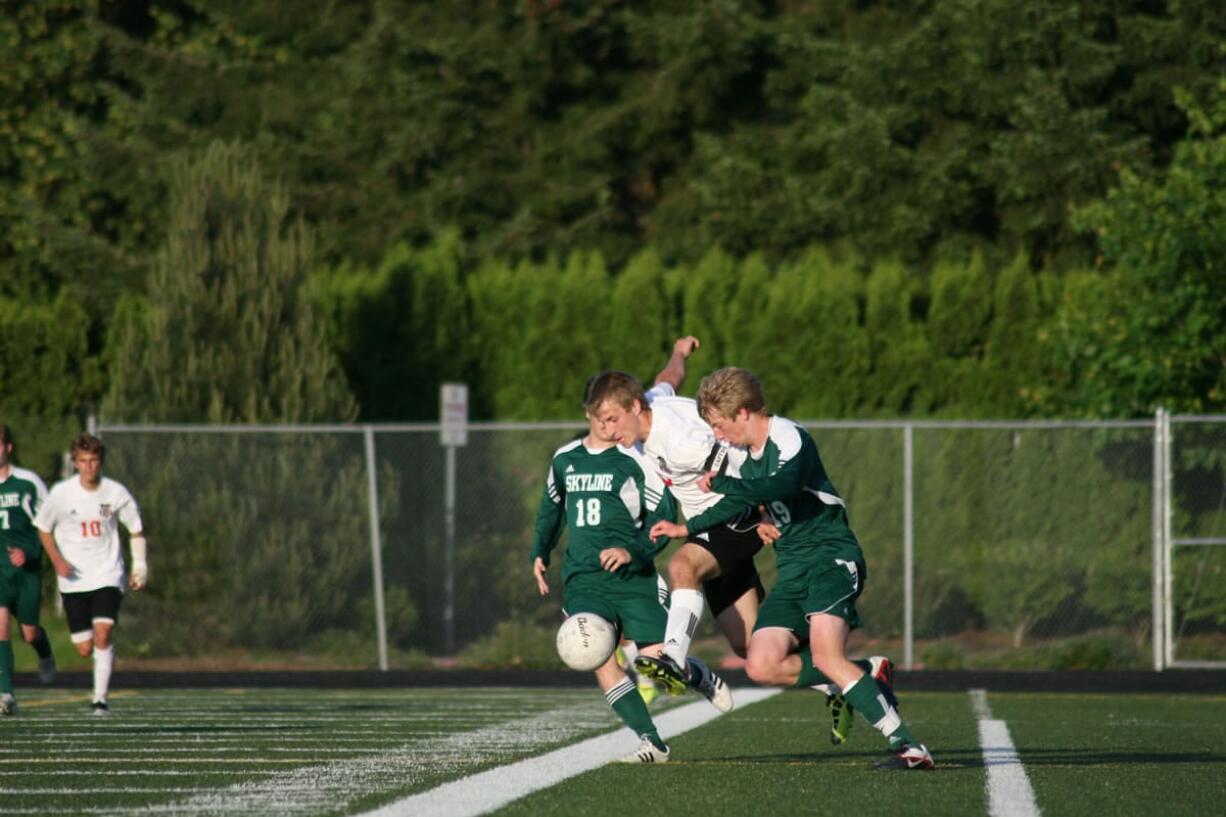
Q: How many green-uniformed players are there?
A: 3